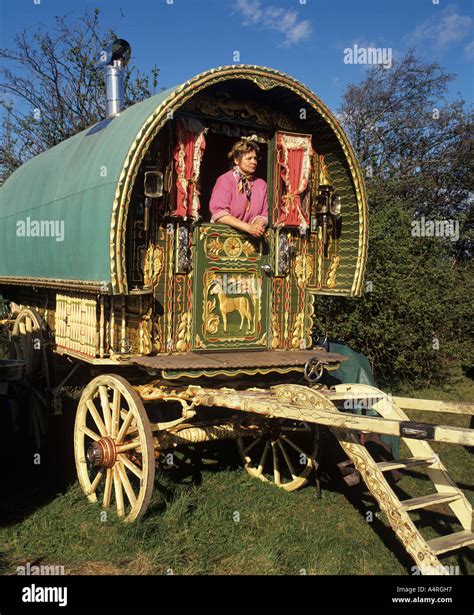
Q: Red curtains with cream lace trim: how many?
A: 2